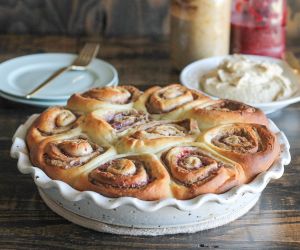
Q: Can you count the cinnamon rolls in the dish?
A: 10